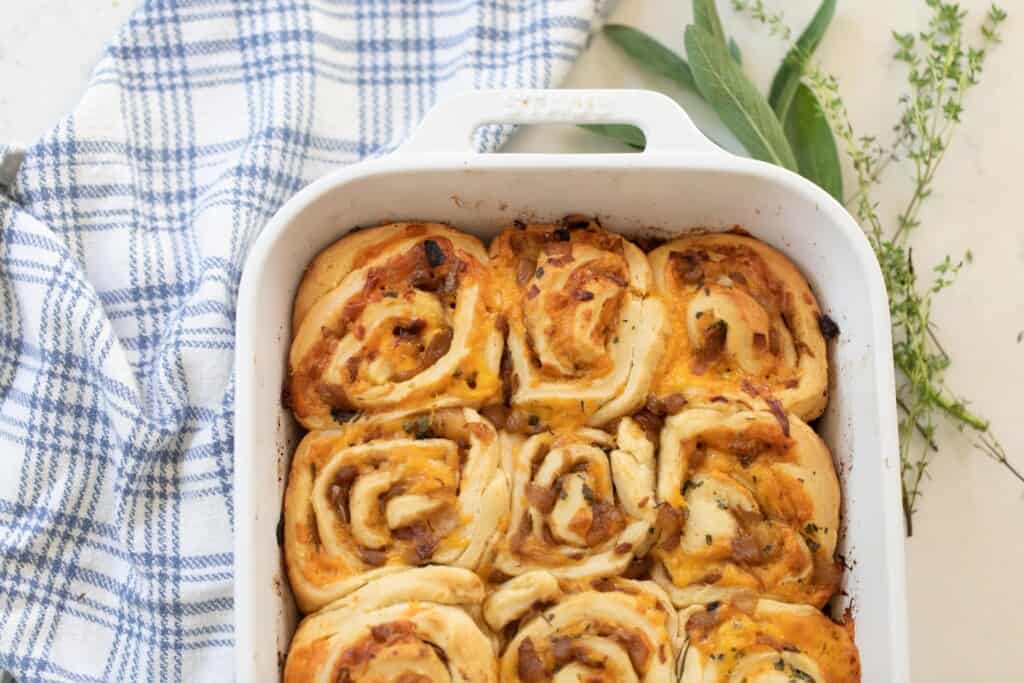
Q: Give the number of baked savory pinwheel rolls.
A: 9